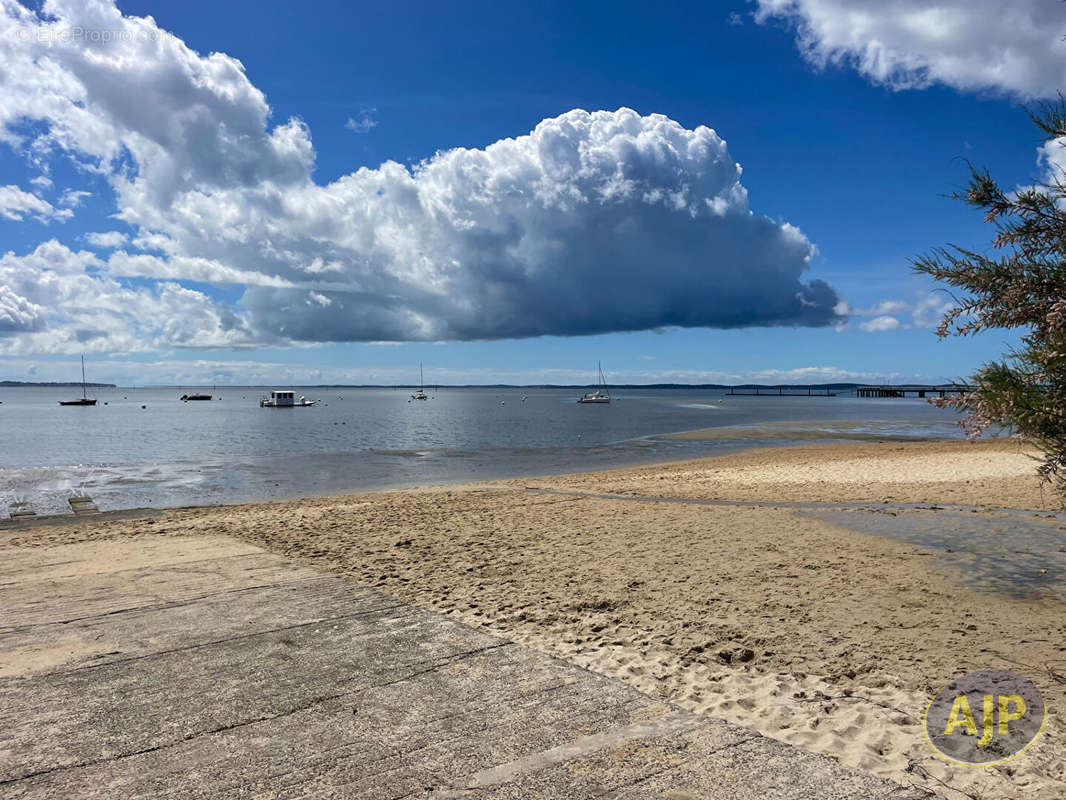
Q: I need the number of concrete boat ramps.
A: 1